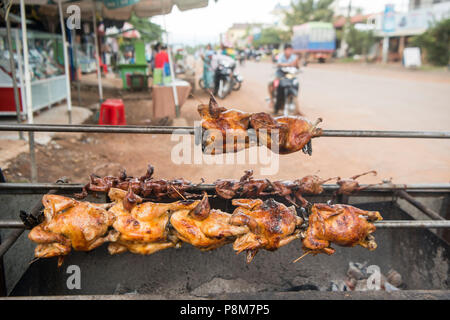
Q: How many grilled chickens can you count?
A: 7